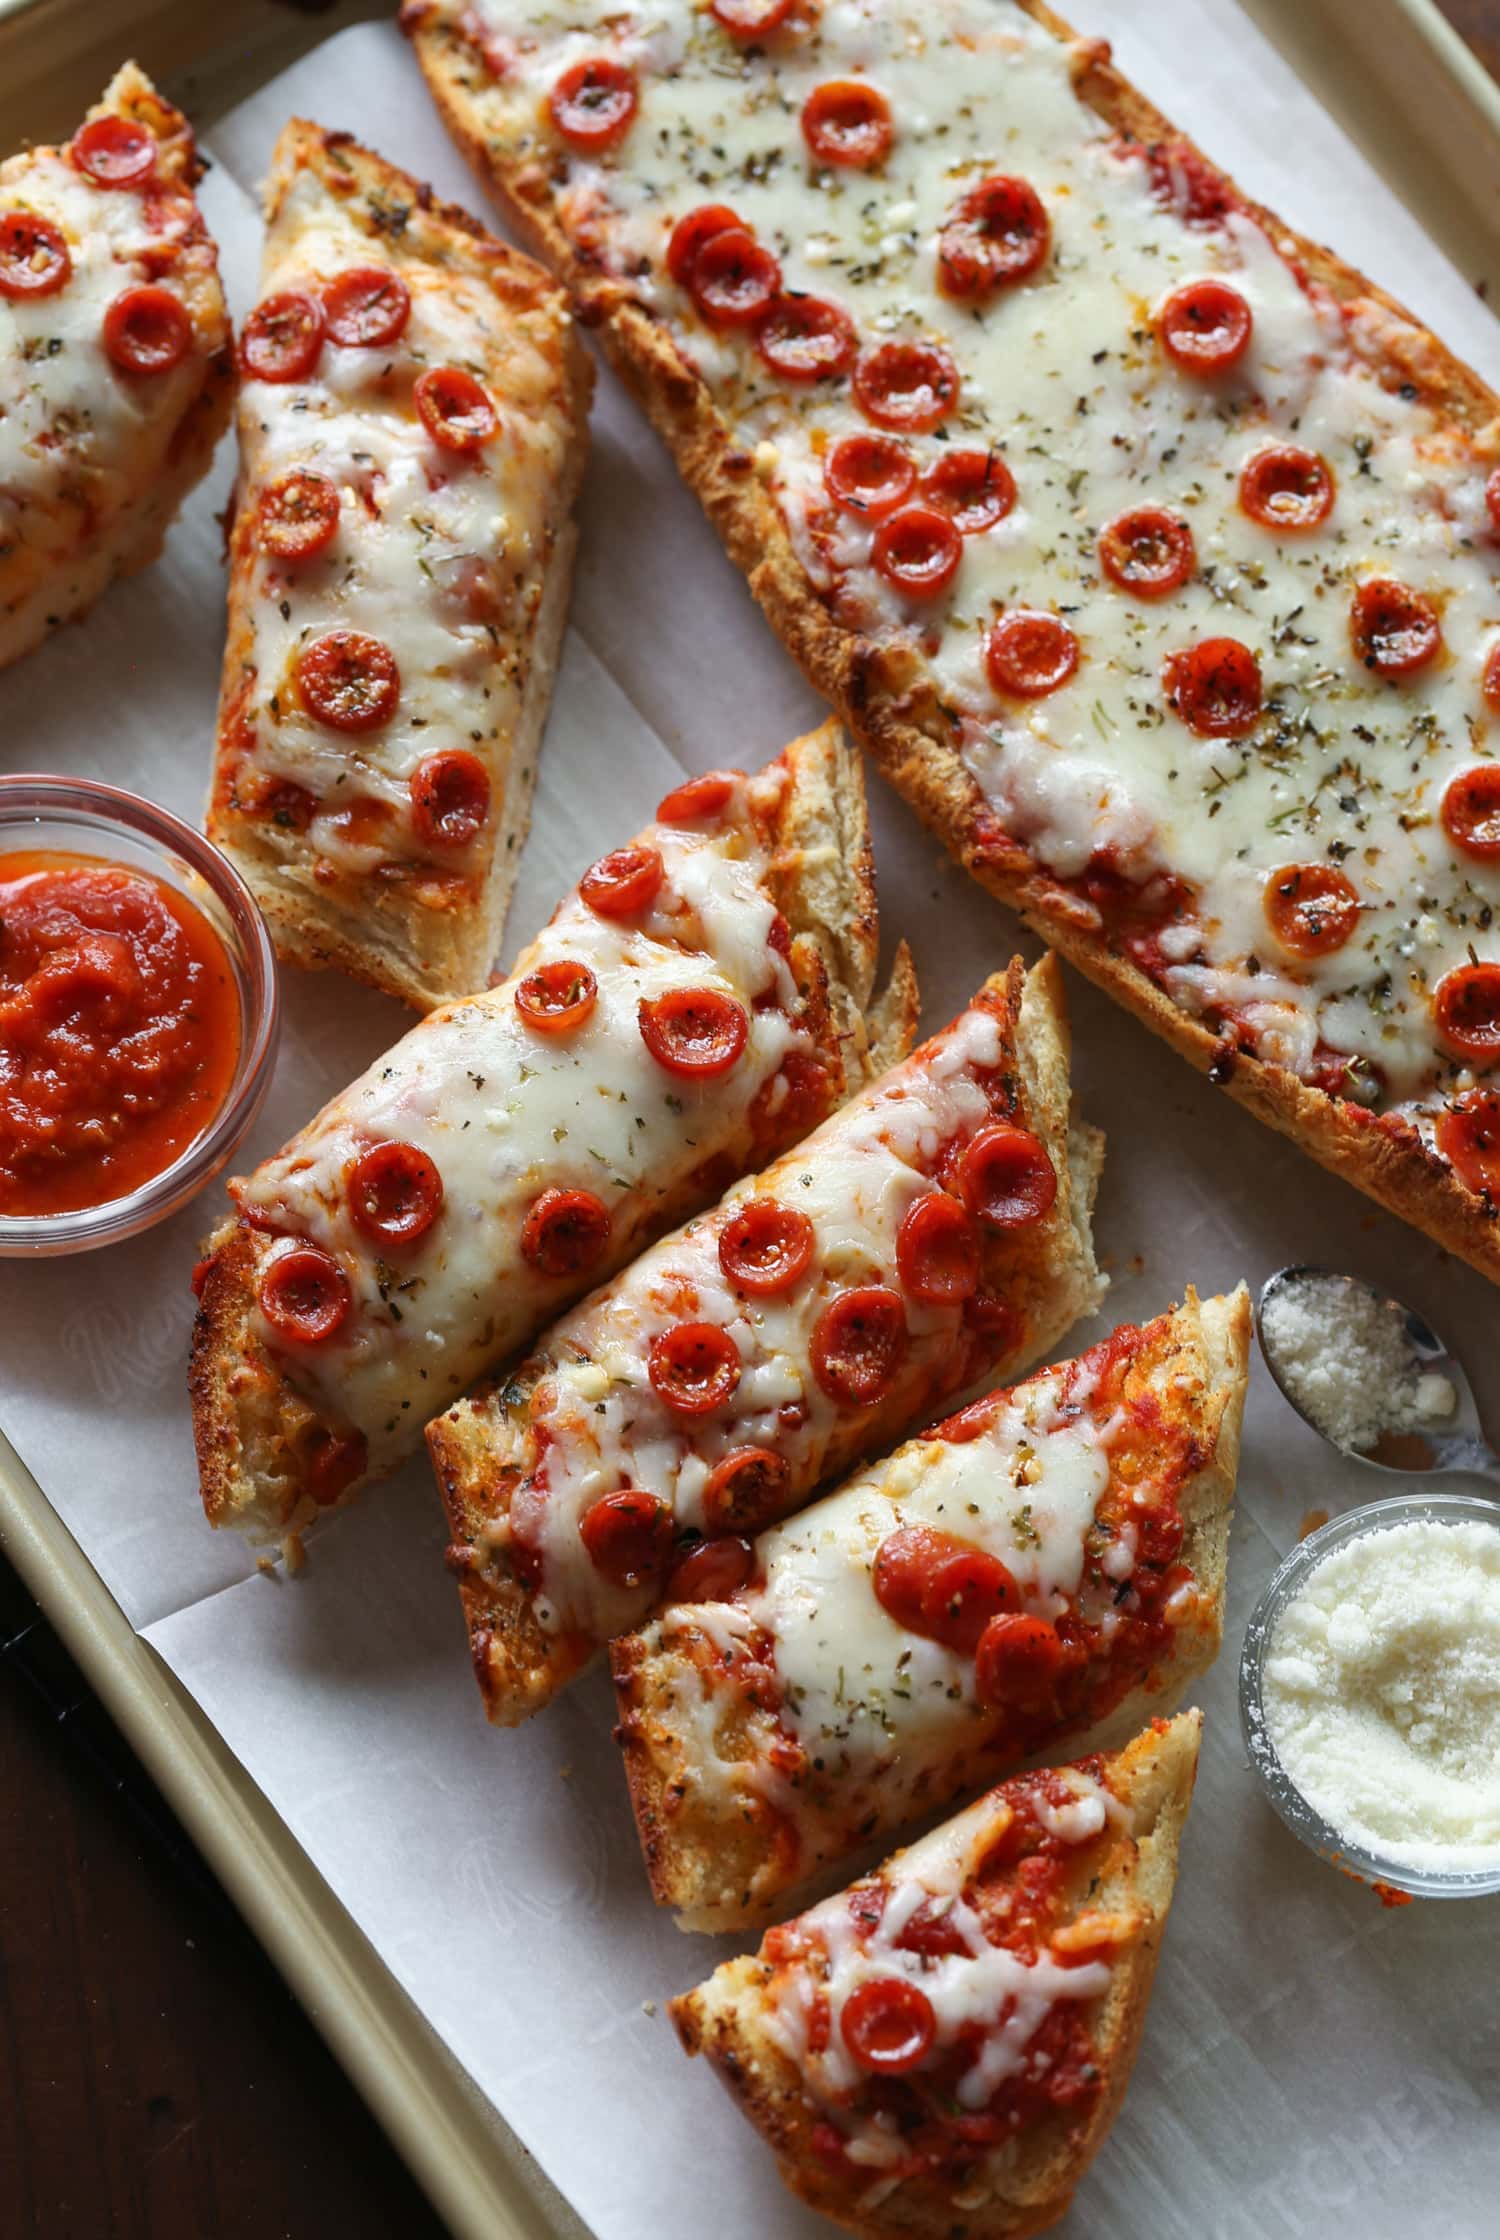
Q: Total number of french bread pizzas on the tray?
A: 7